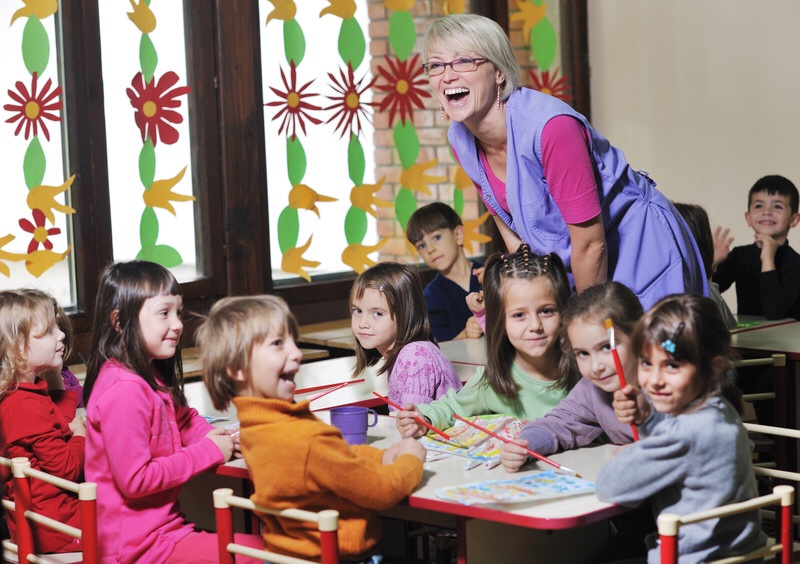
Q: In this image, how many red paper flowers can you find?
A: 7